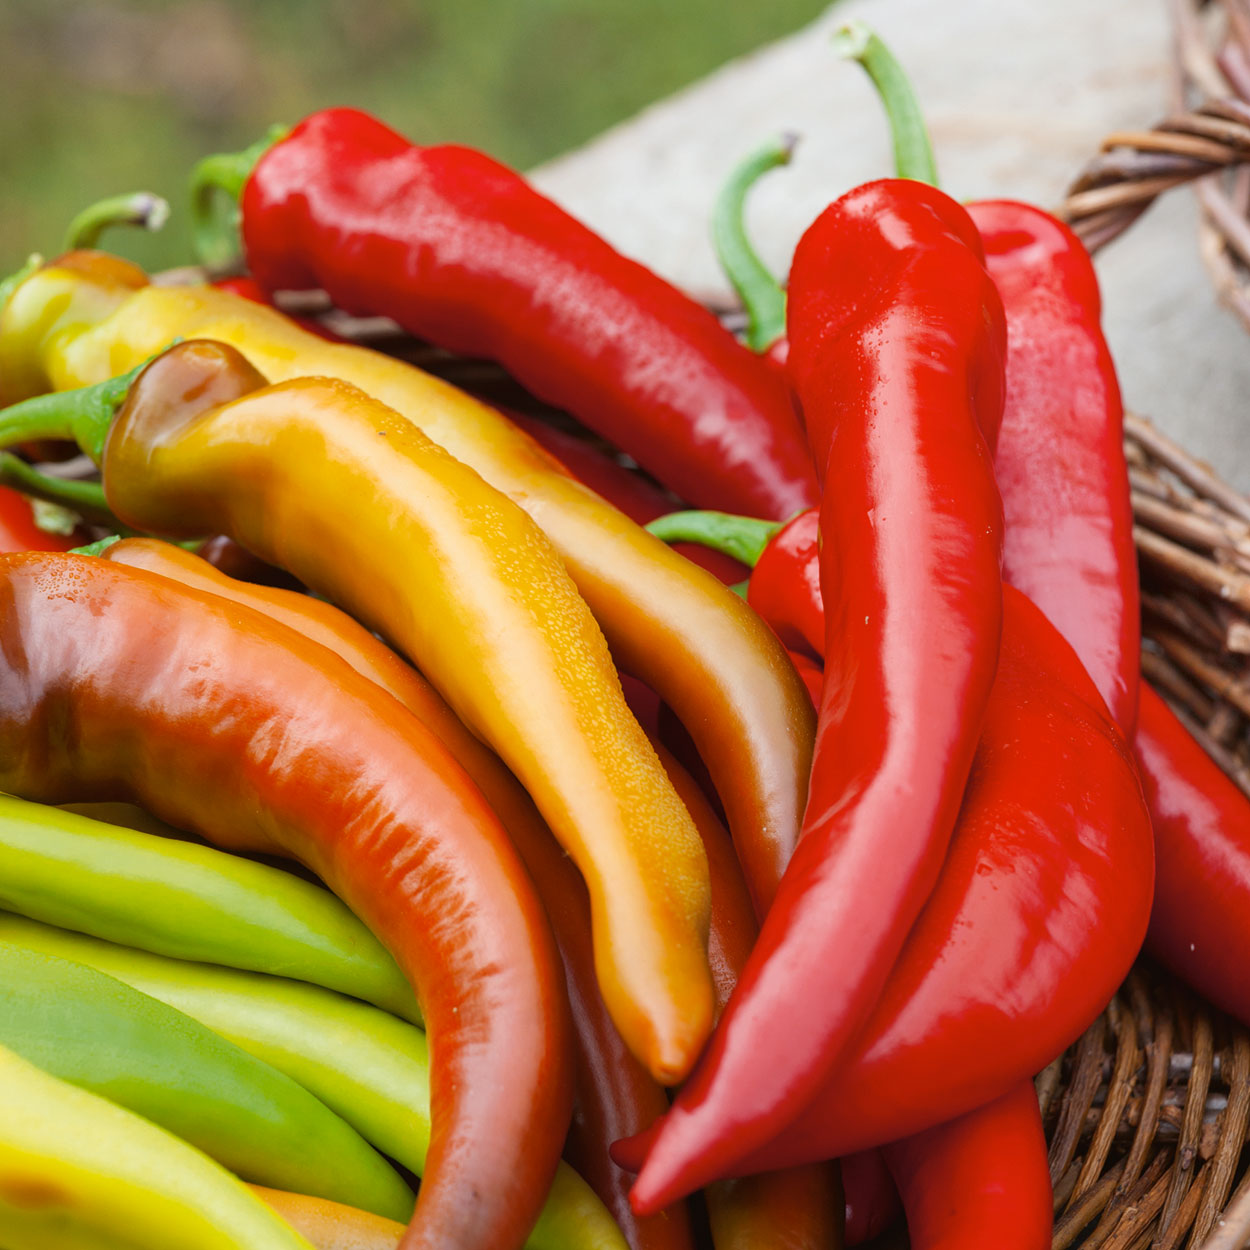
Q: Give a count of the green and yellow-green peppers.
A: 4